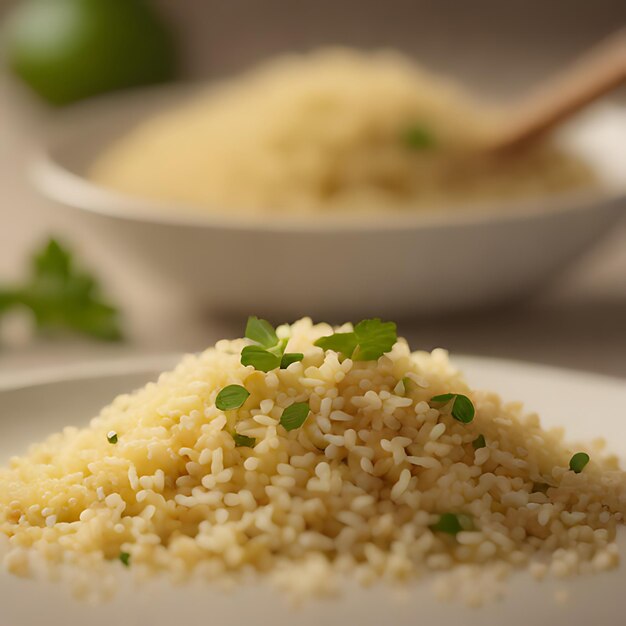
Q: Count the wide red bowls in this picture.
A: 0